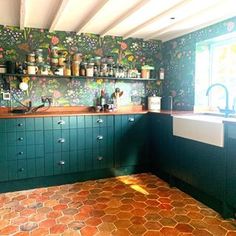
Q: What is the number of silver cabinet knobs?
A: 11